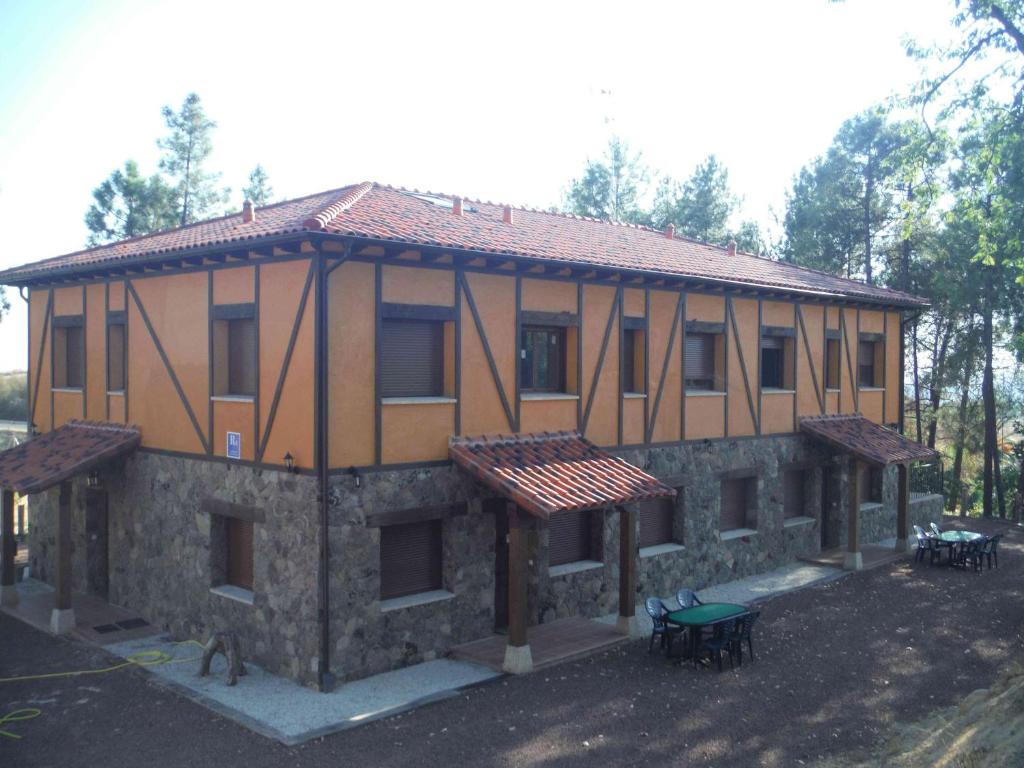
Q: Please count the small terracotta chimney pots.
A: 5